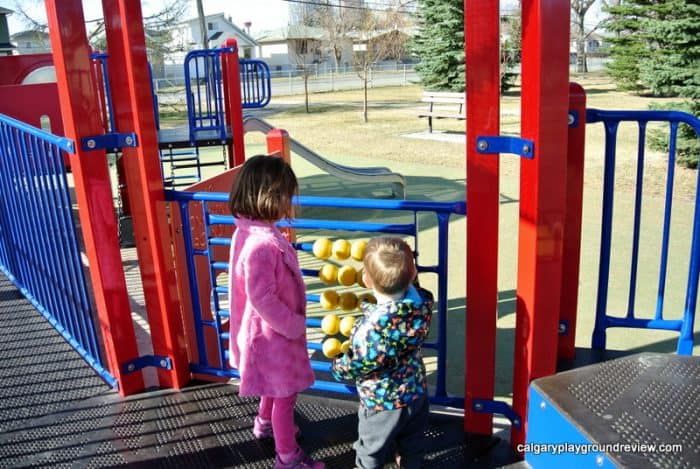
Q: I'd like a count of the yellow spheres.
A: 13